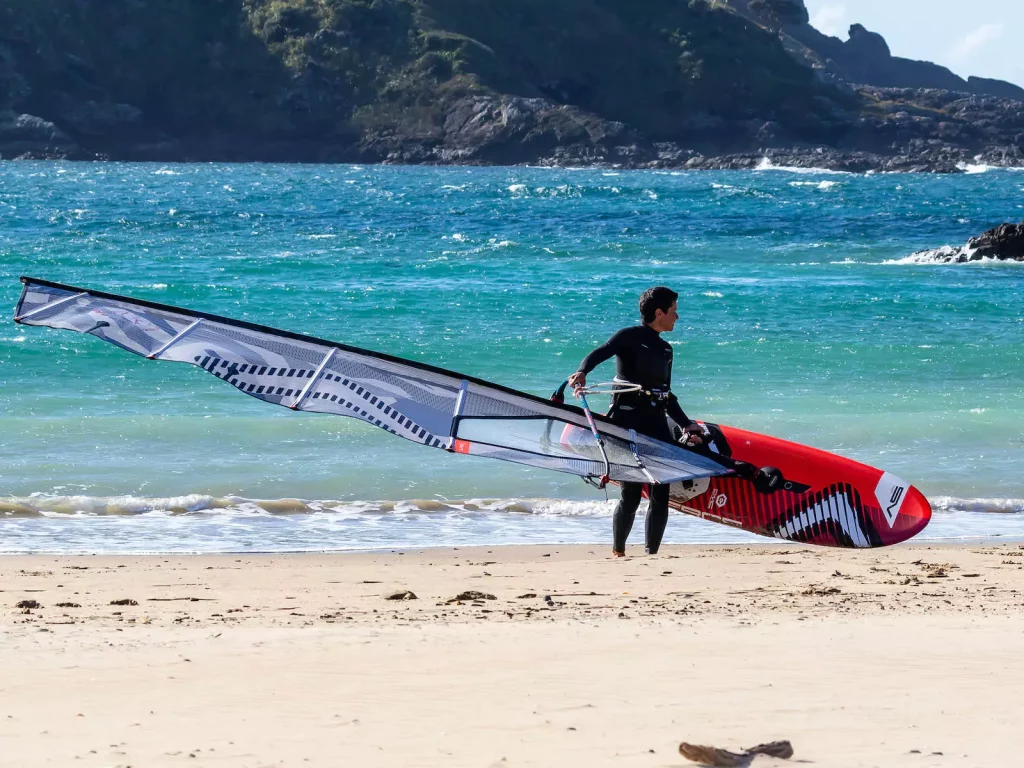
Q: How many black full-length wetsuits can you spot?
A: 1